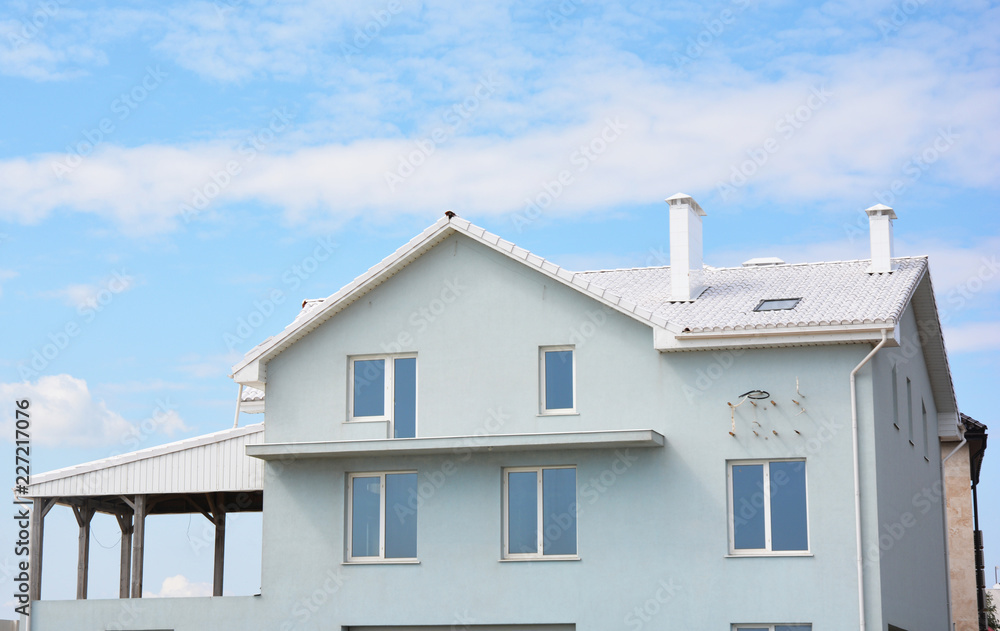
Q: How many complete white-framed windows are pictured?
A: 5